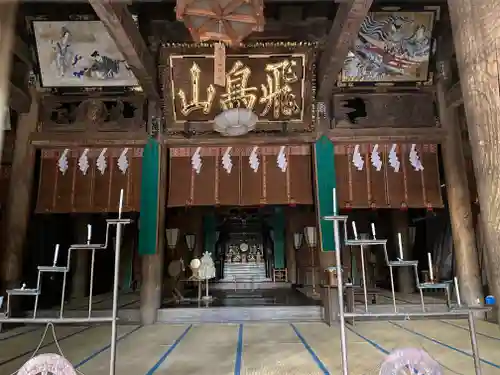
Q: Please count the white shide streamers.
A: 12